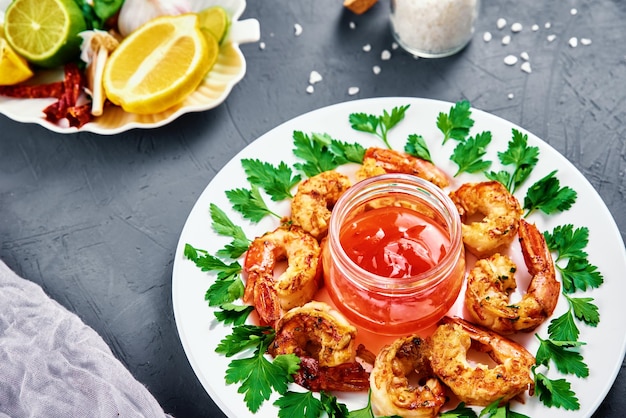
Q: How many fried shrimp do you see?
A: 8